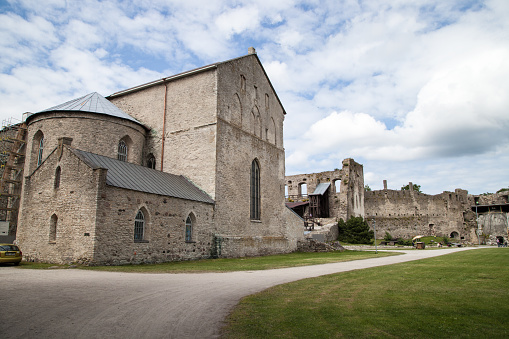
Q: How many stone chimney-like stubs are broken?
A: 2